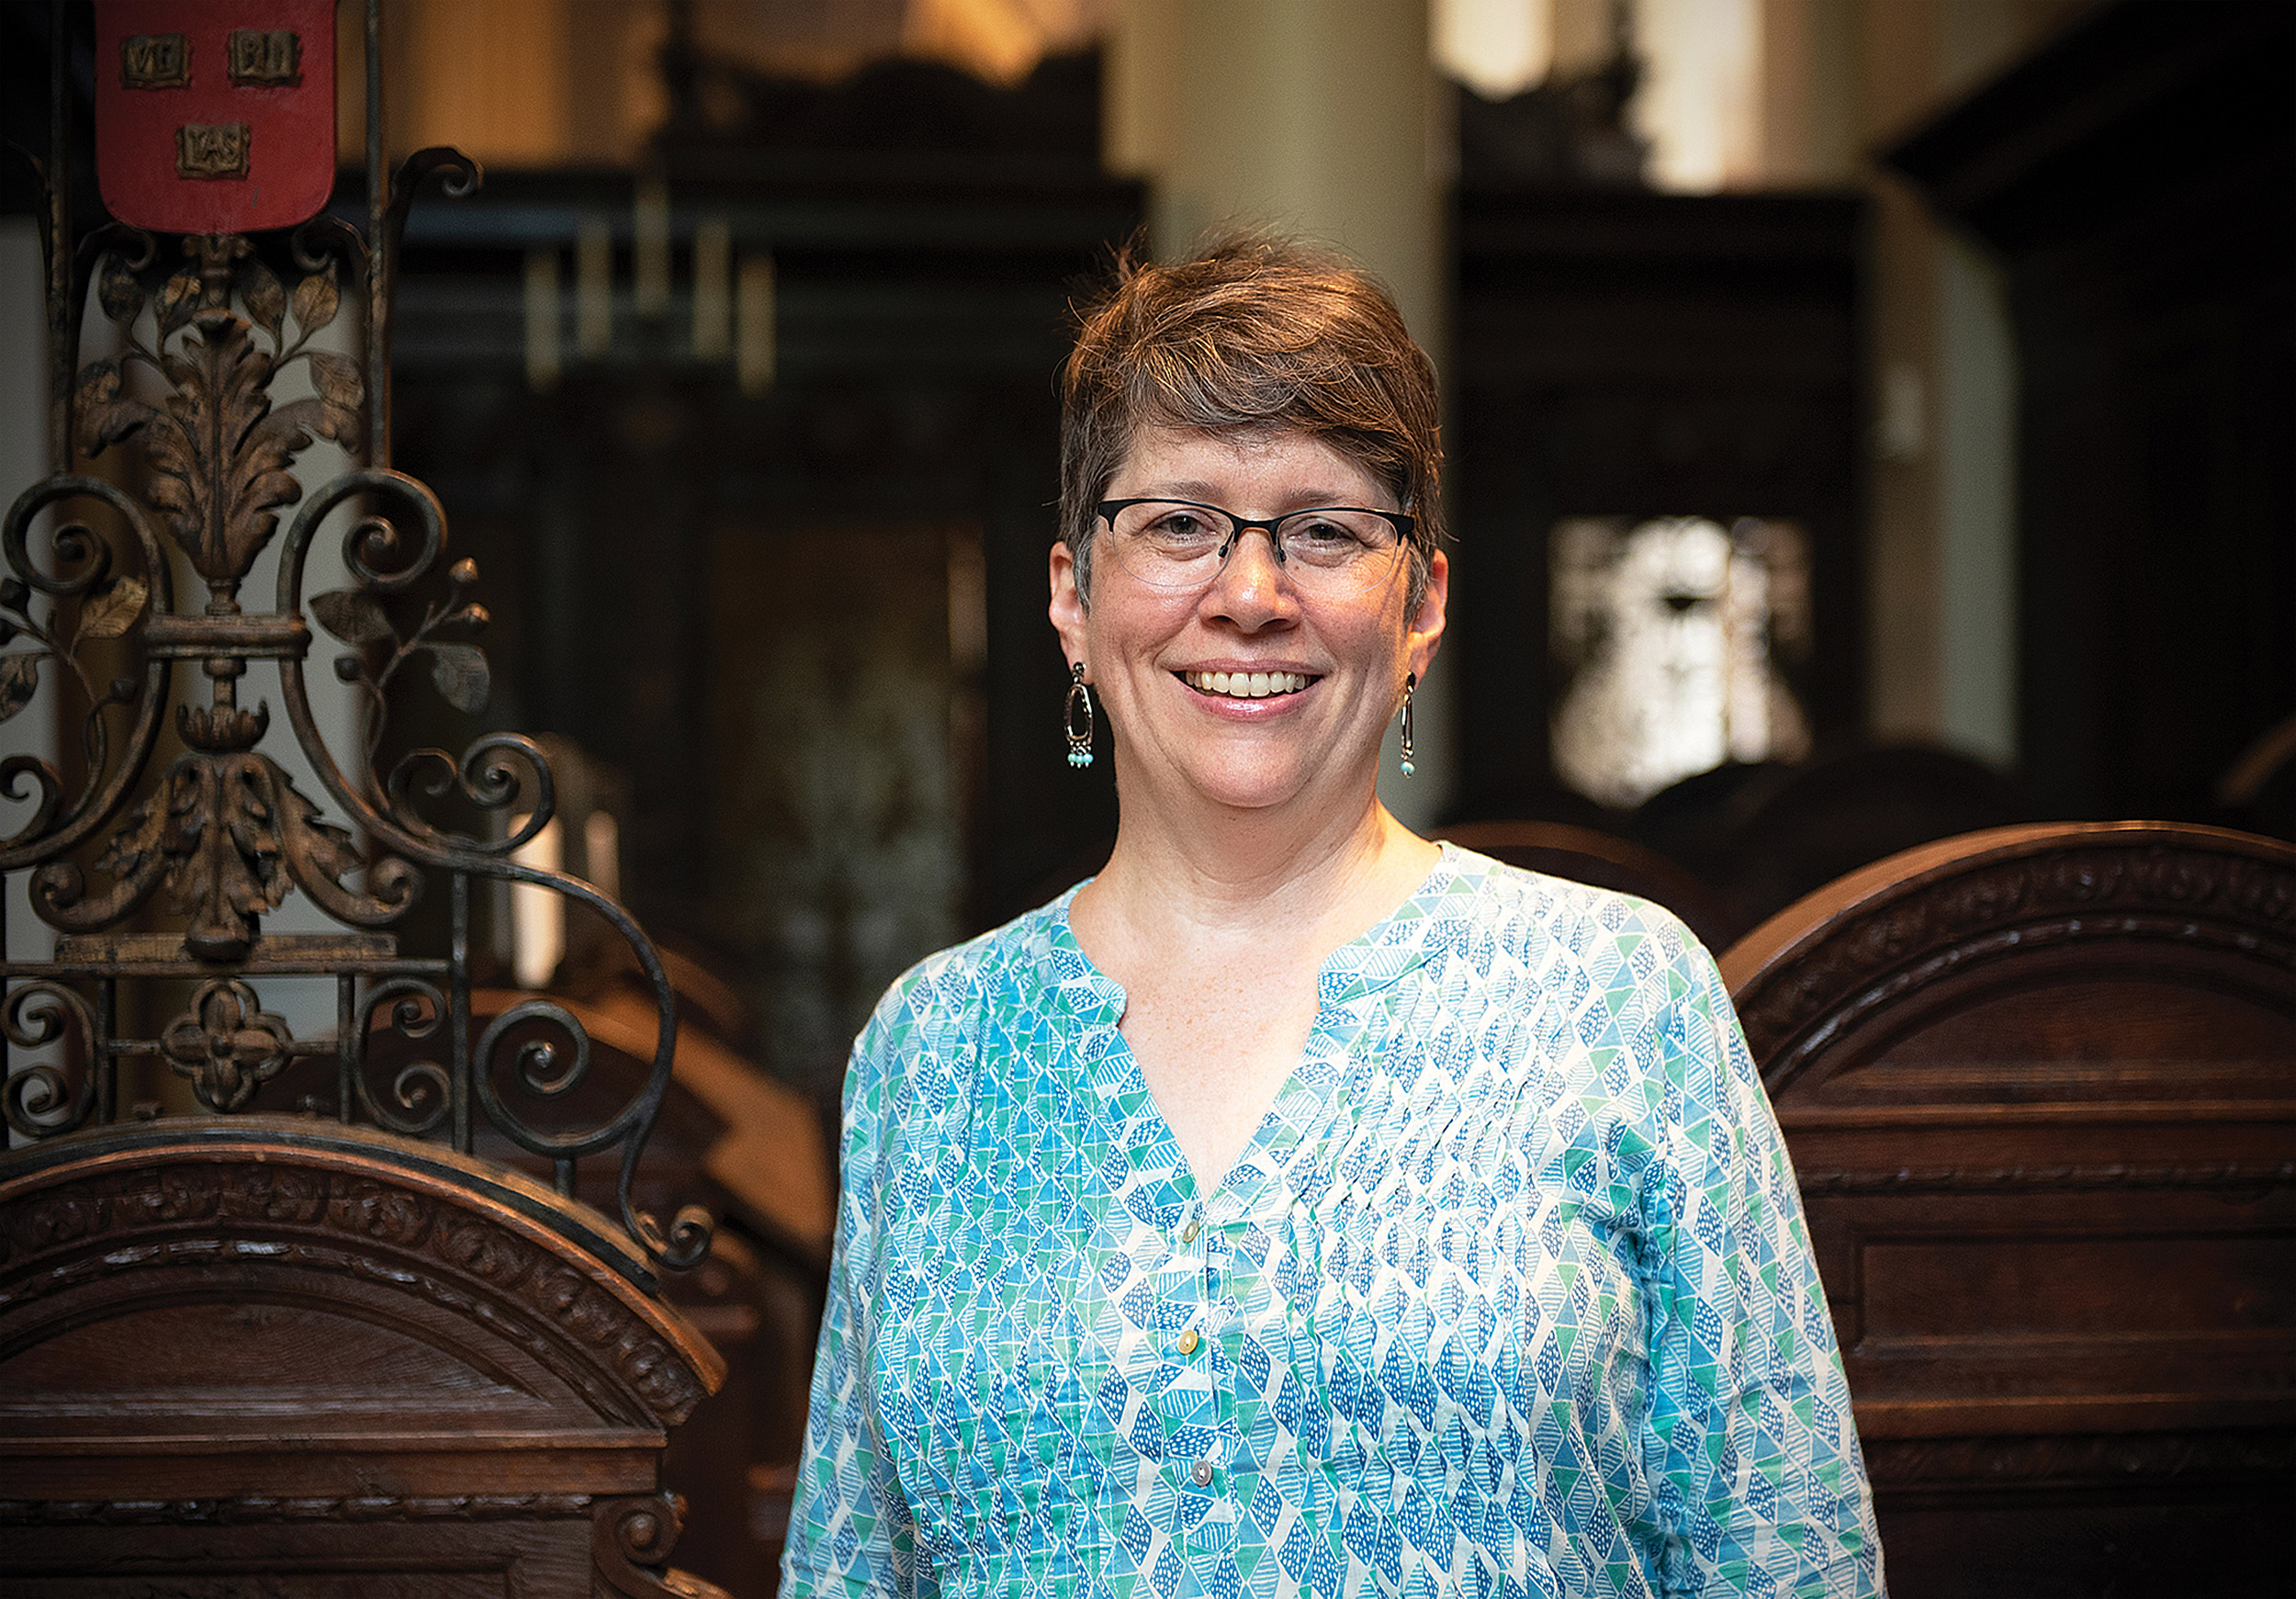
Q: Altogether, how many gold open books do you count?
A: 3